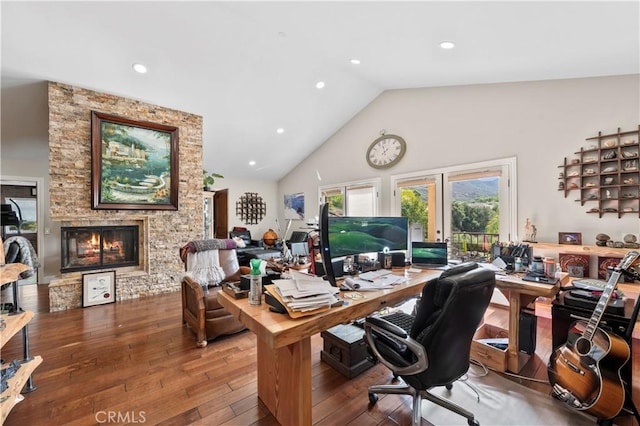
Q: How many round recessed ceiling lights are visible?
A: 6